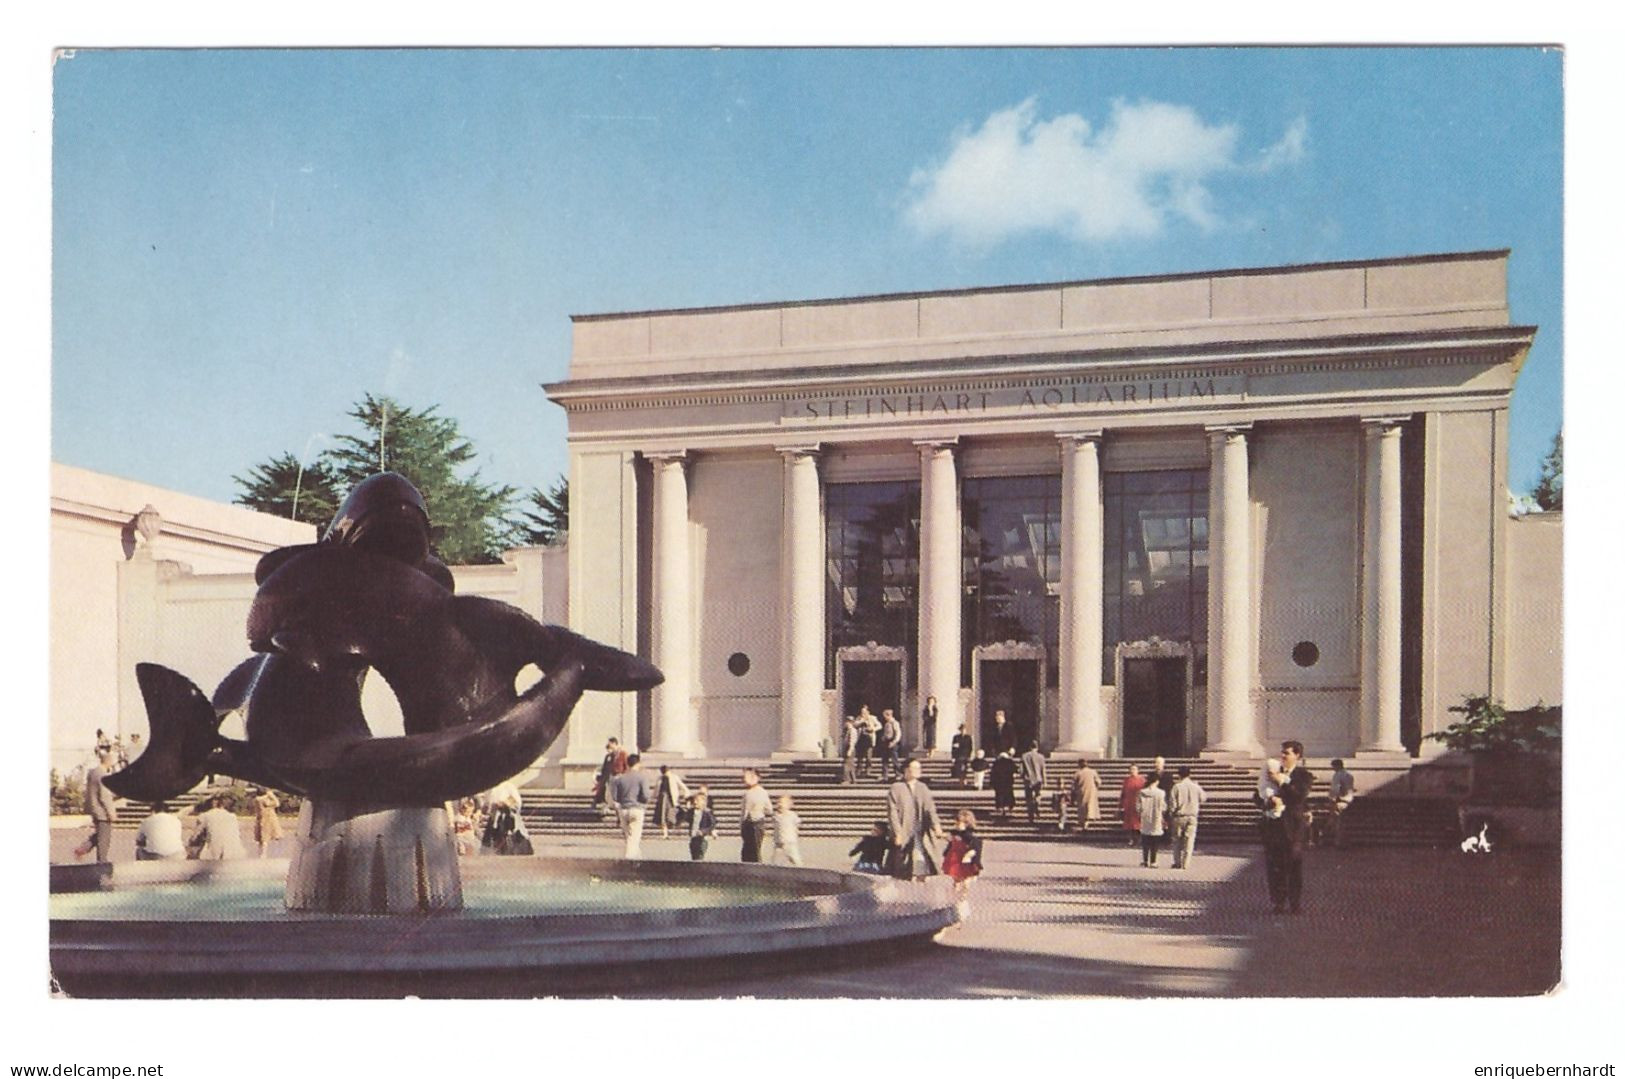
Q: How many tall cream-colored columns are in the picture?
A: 6